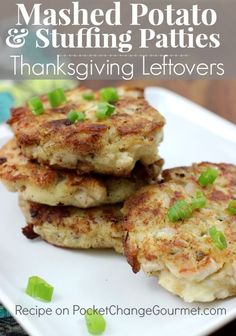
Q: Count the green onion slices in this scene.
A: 13